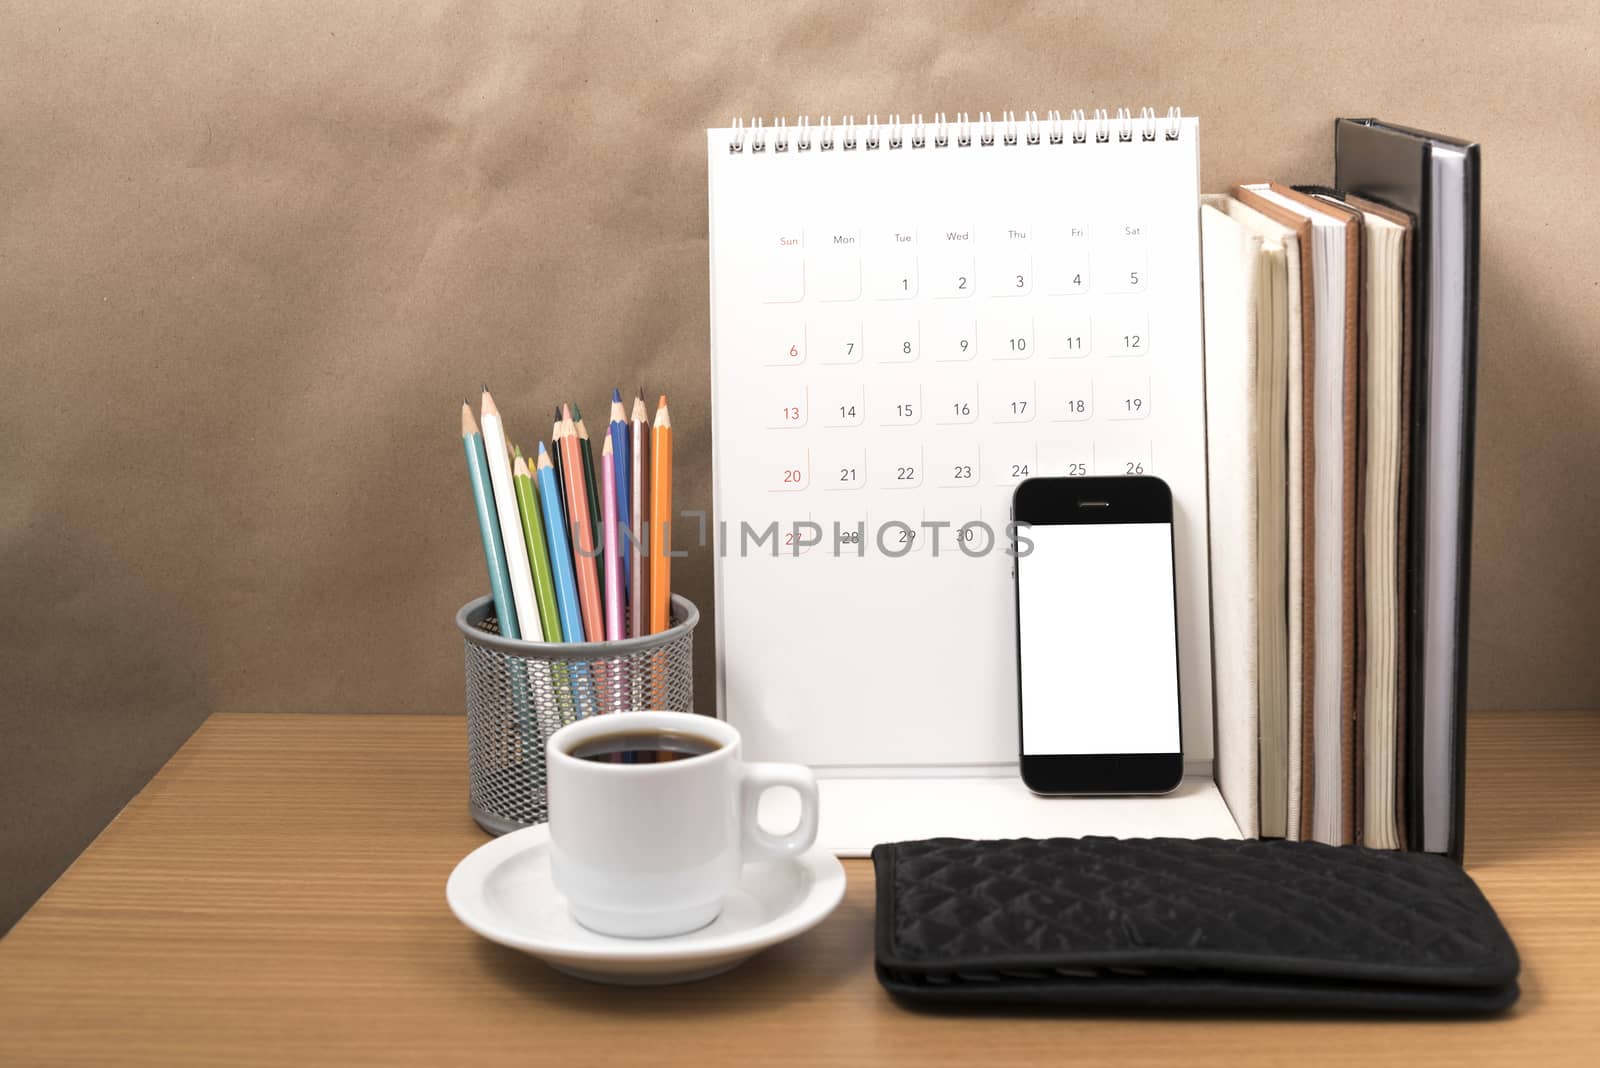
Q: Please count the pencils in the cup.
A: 13